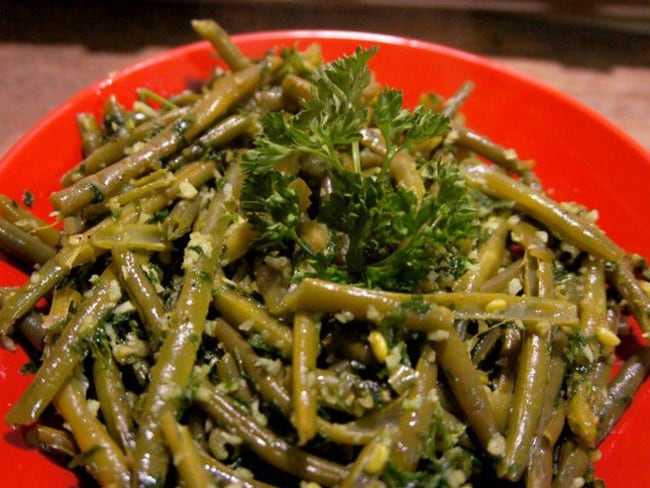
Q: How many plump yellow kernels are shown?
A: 4